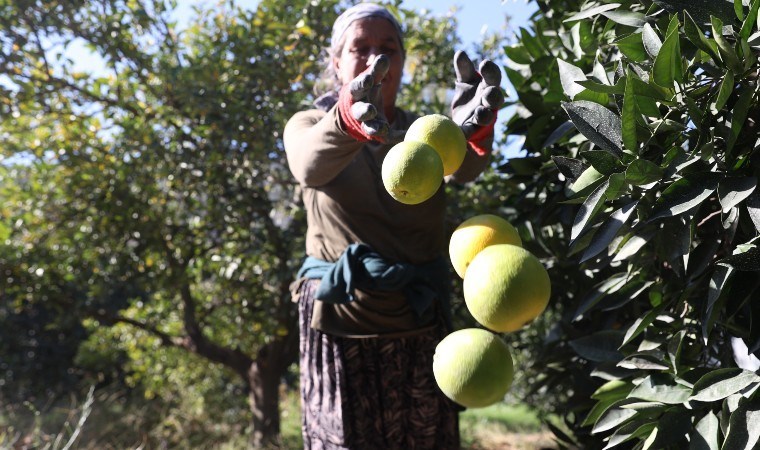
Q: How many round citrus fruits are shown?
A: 5